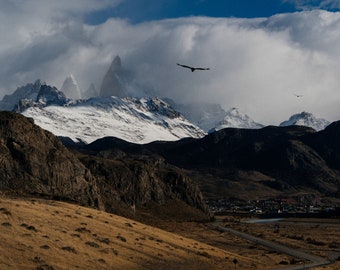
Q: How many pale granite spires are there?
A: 3